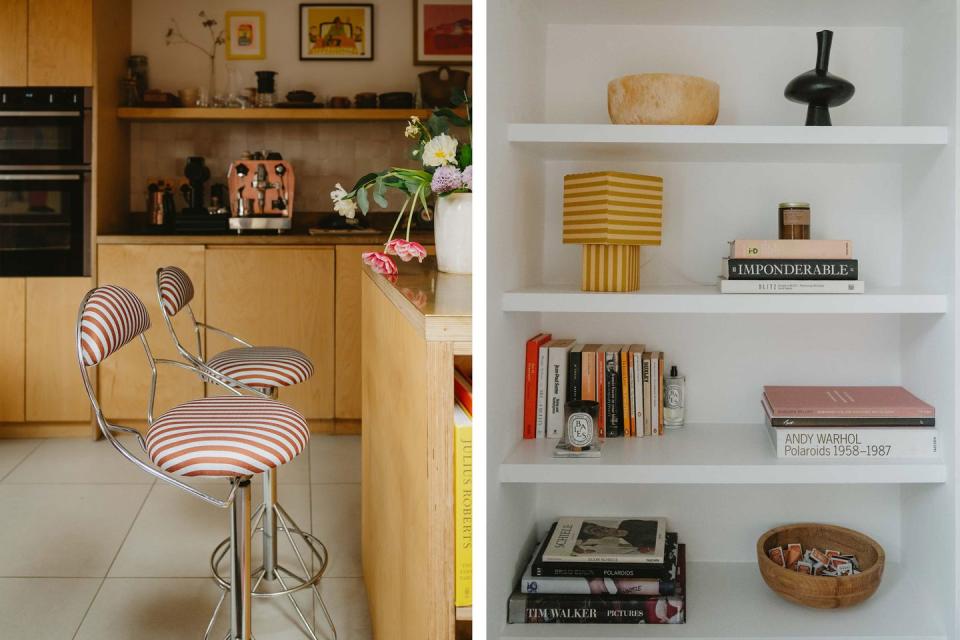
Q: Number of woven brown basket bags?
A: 1